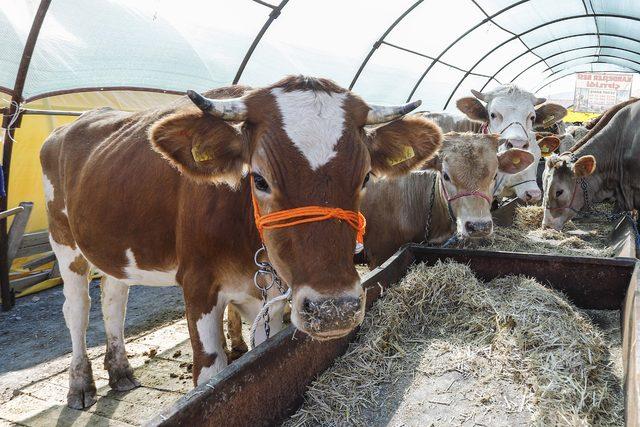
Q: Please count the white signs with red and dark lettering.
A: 1